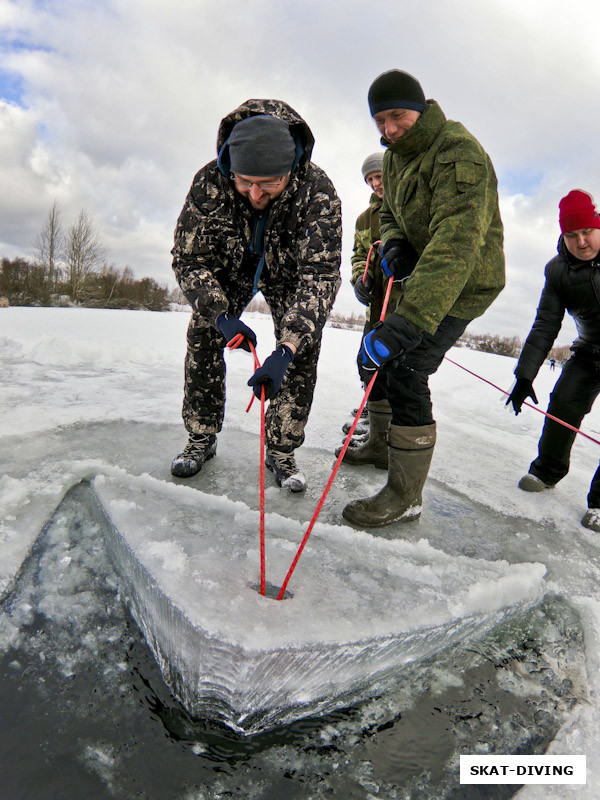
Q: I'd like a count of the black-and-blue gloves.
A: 2